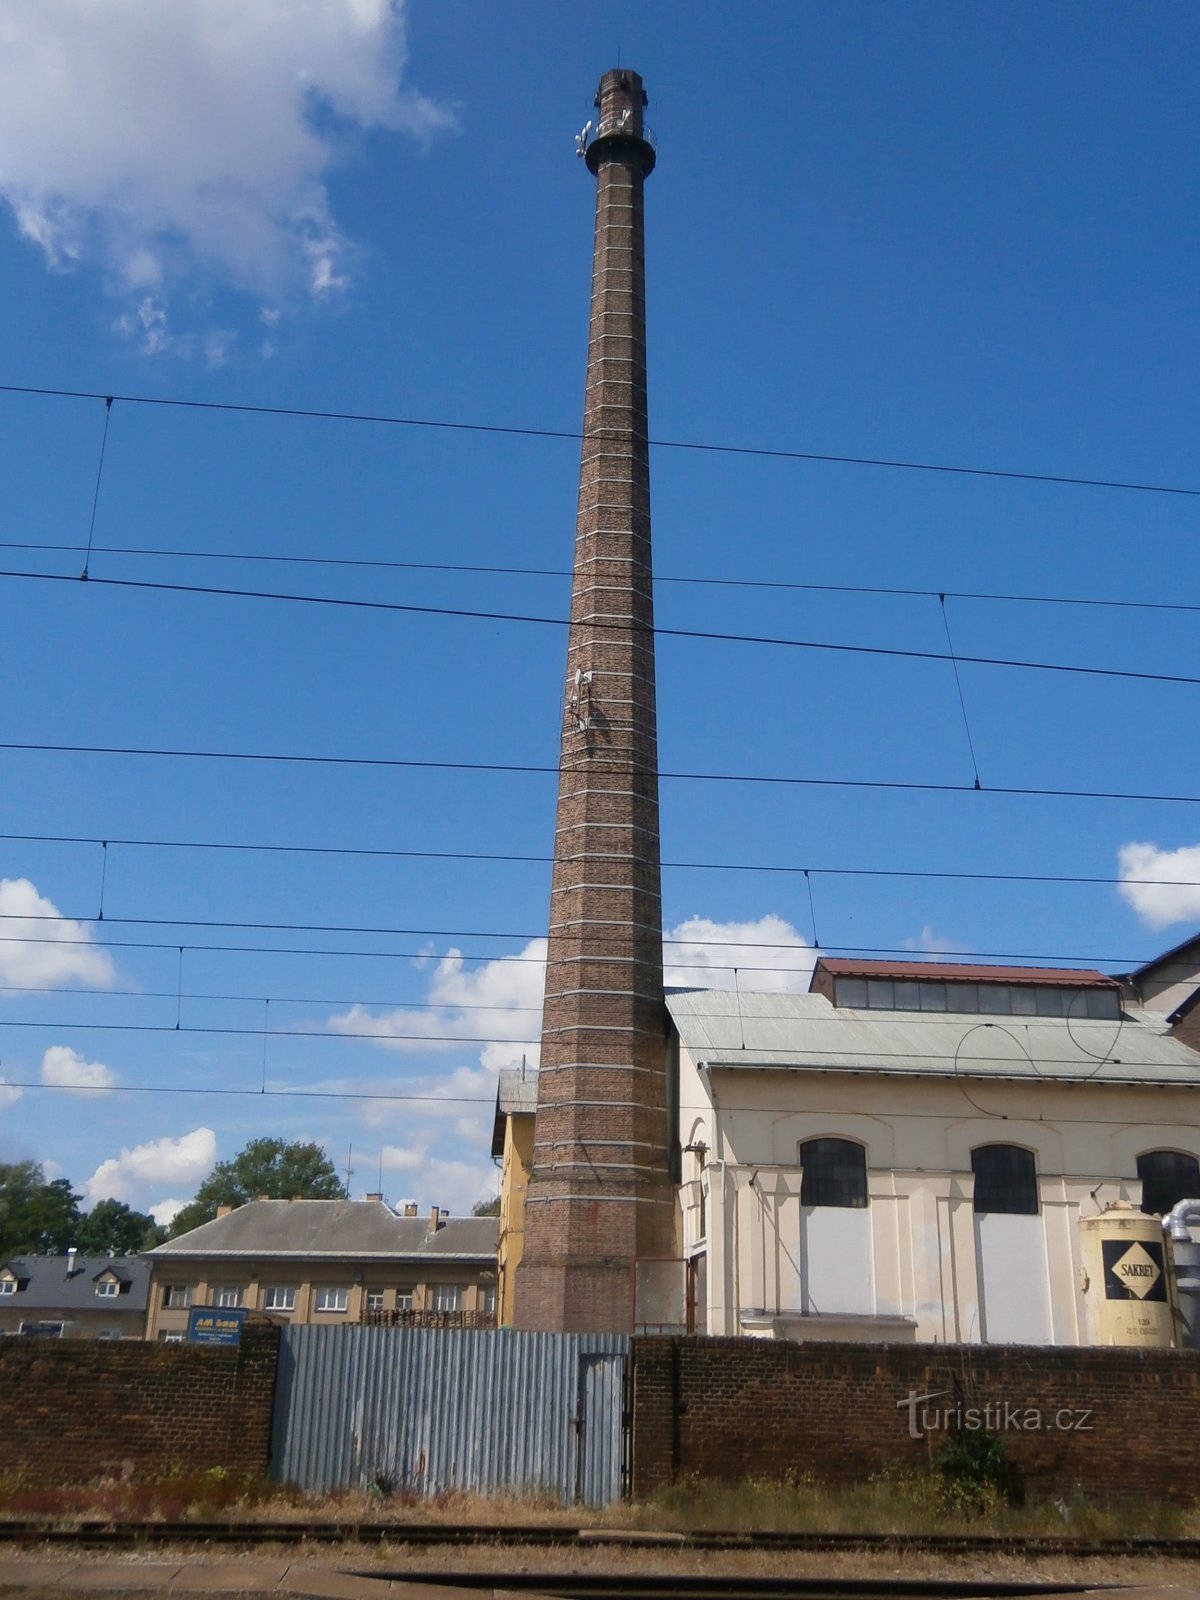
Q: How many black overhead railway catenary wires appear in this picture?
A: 10